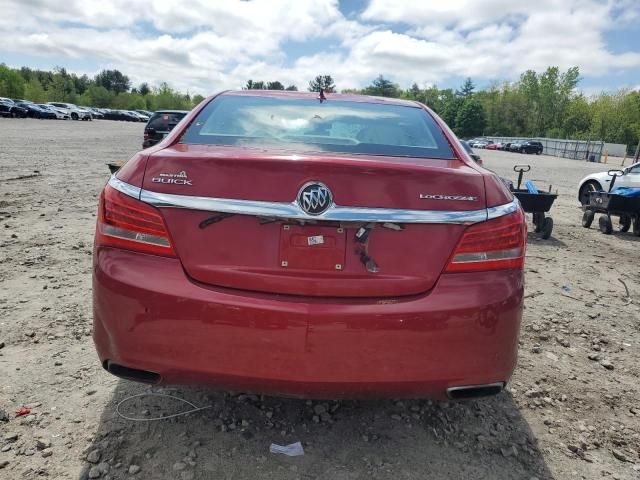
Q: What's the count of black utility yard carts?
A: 2